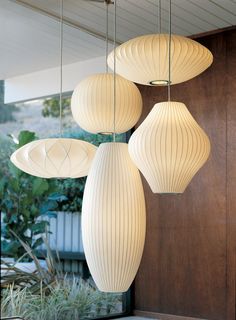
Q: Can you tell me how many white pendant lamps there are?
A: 5